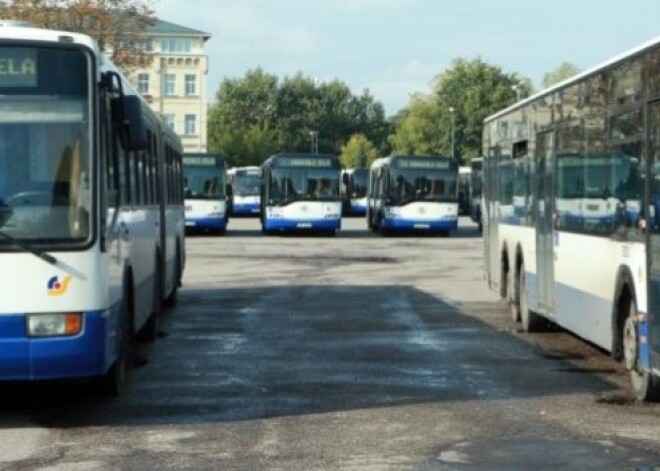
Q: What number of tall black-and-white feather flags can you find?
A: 0